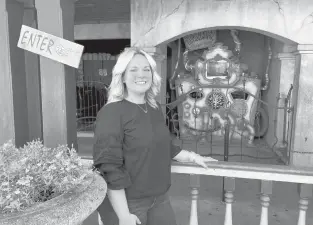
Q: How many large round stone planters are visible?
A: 1